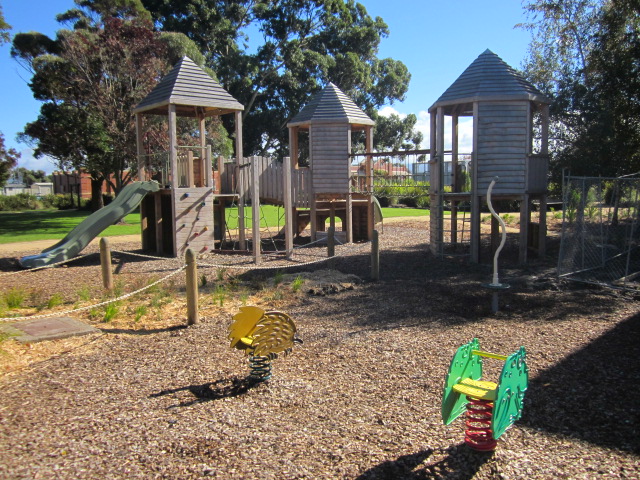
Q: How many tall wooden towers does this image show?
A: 3